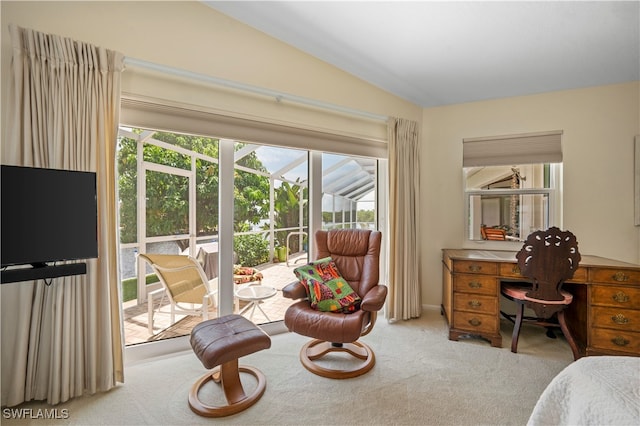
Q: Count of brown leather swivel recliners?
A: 1